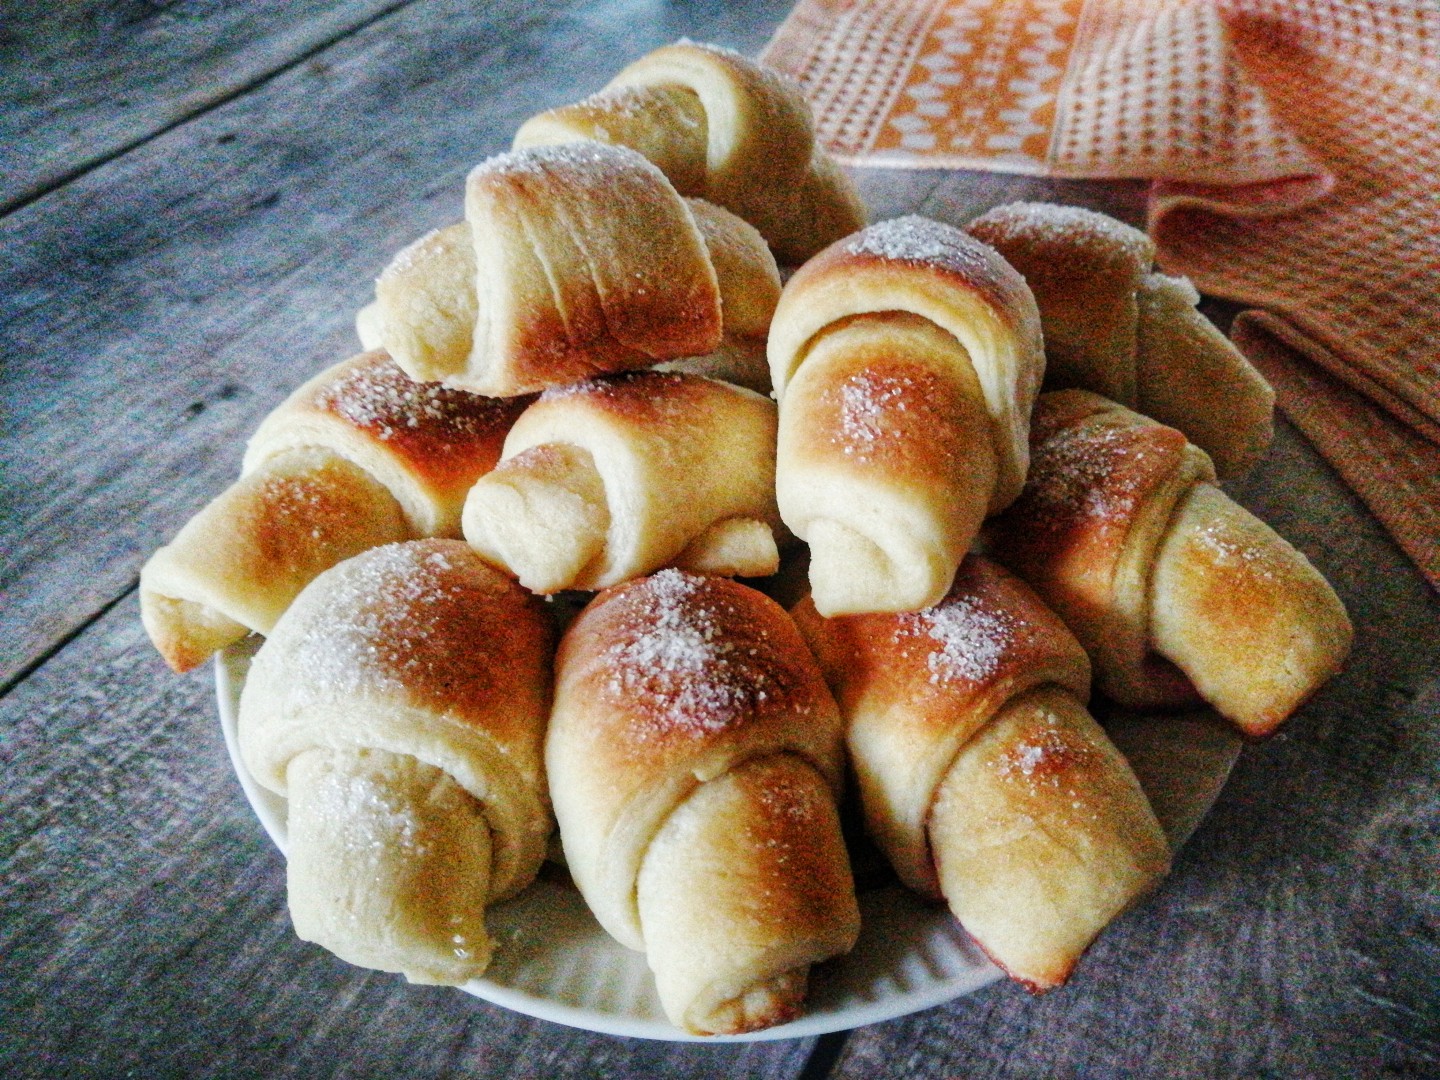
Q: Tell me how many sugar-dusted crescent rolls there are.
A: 10